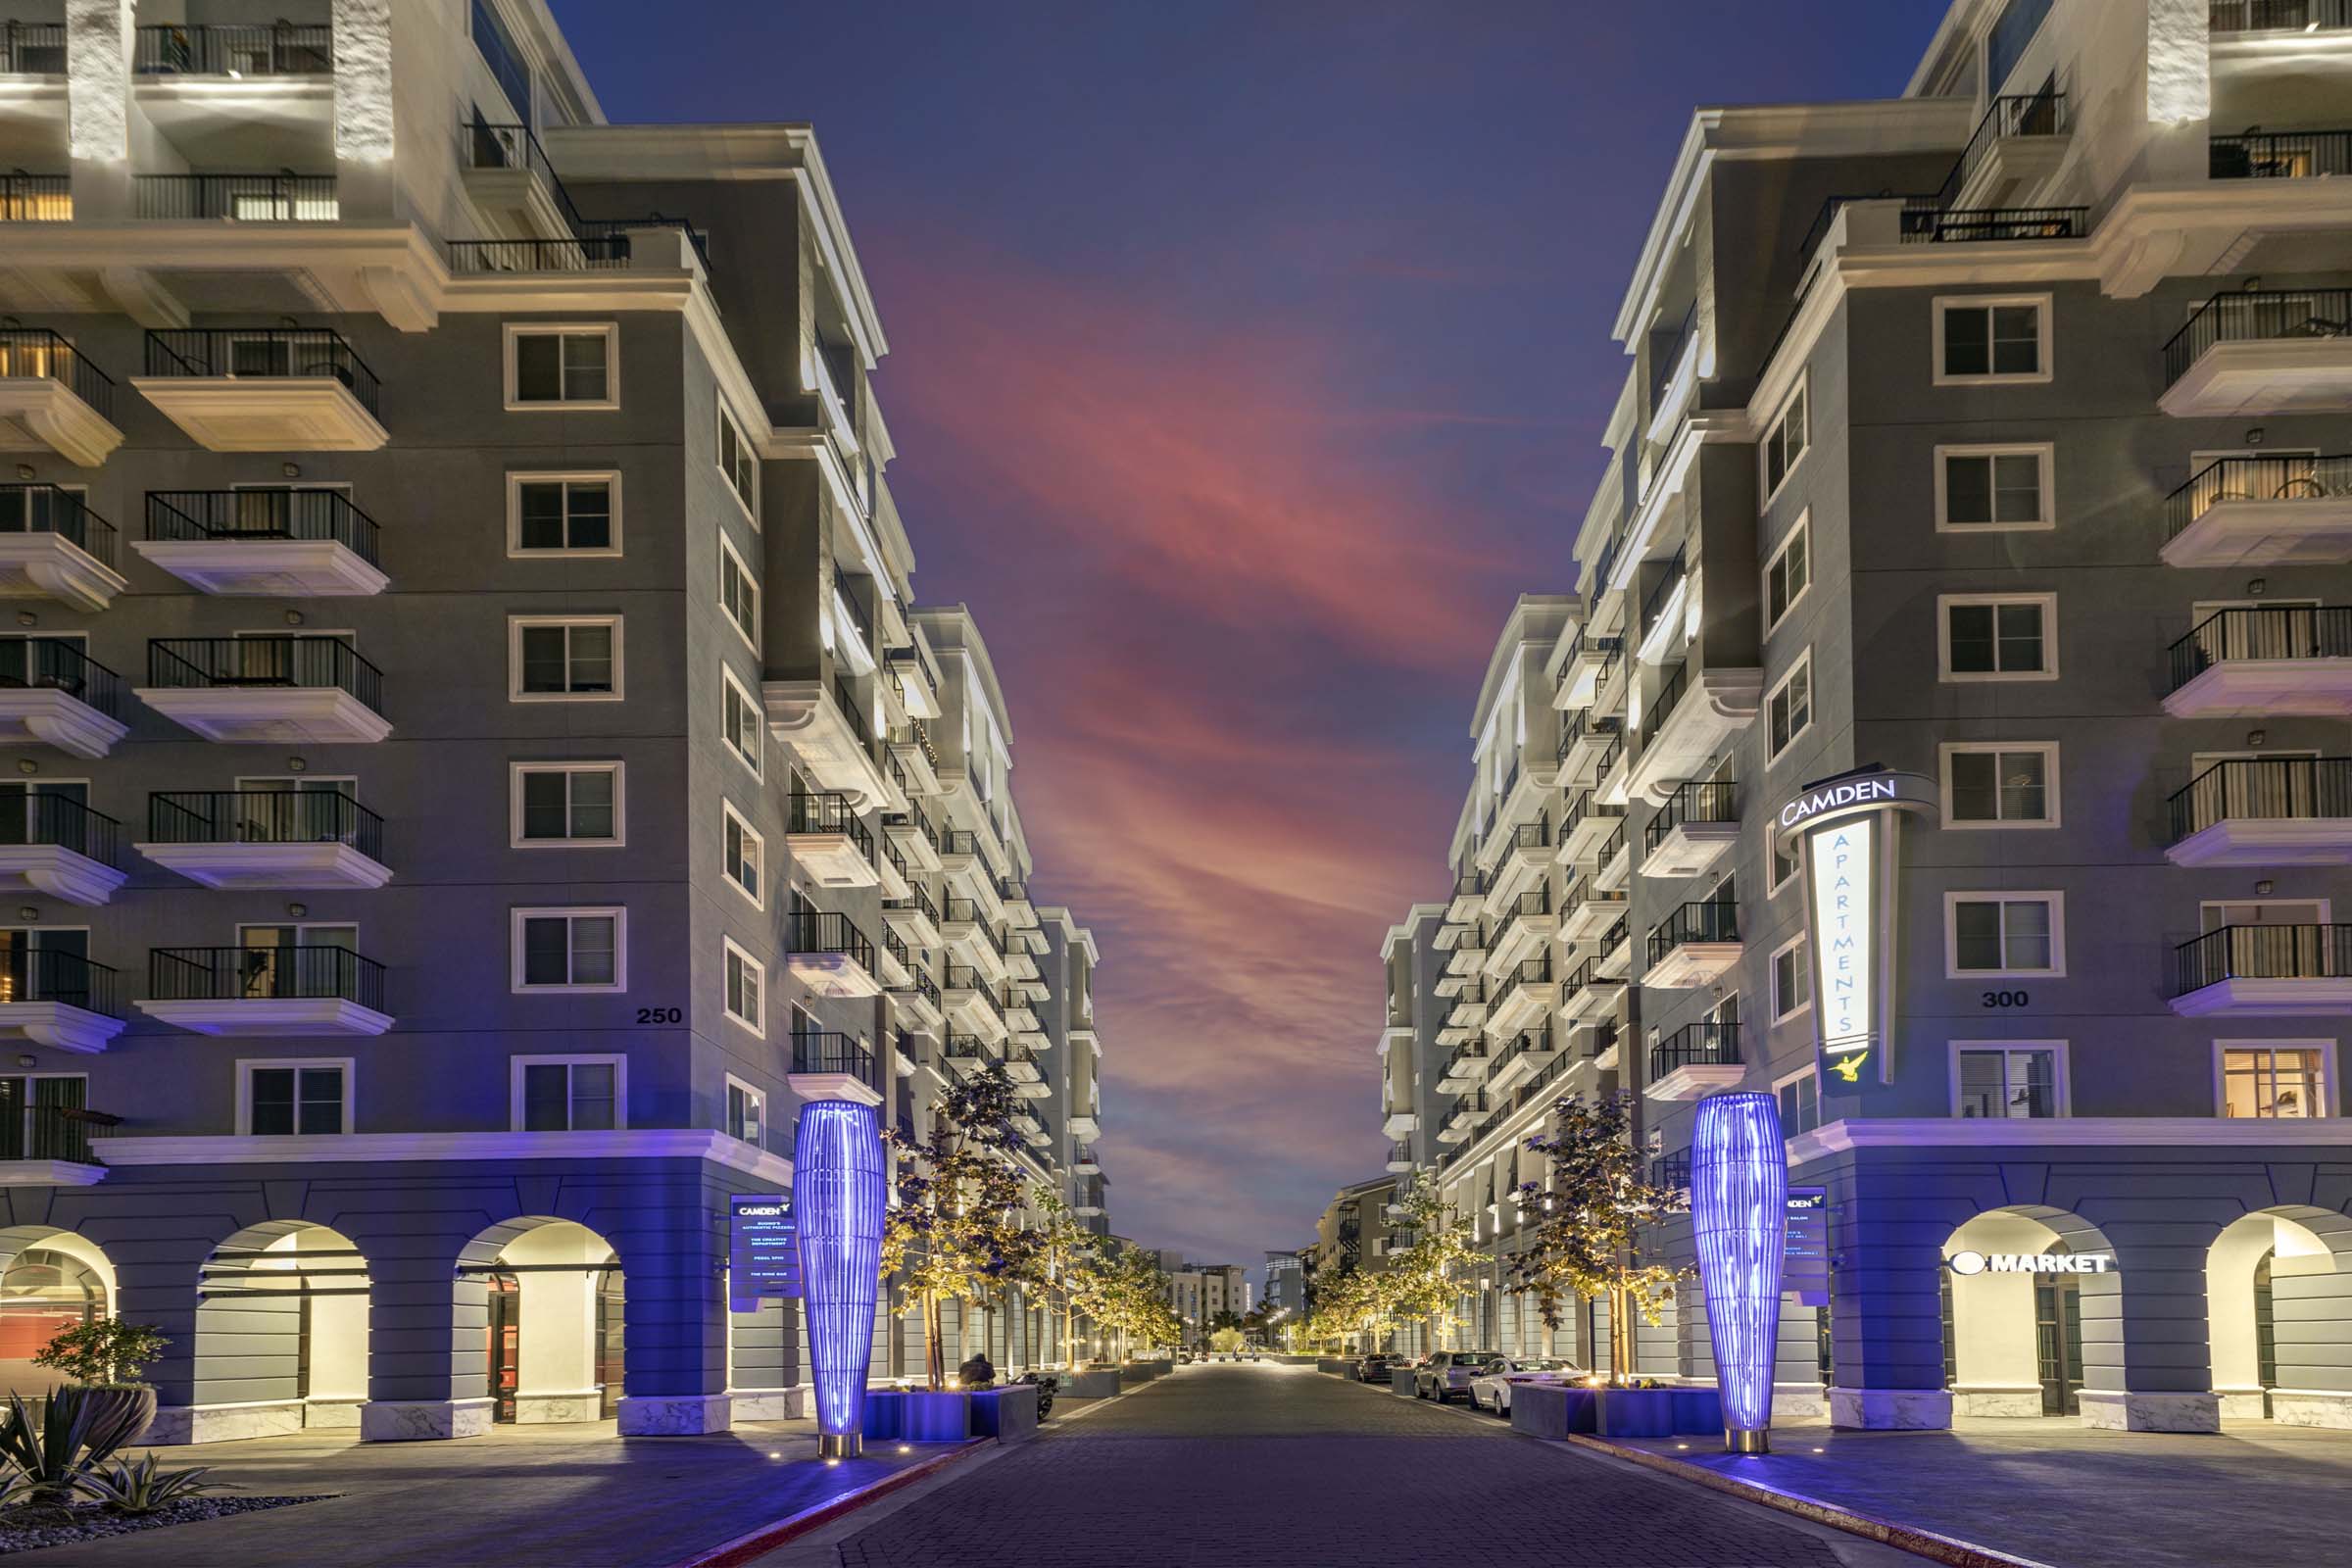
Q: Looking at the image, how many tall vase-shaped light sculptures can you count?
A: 2